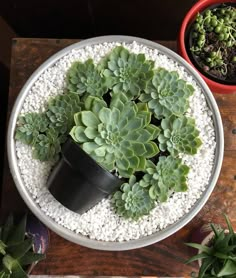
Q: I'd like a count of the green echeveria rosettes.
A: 10